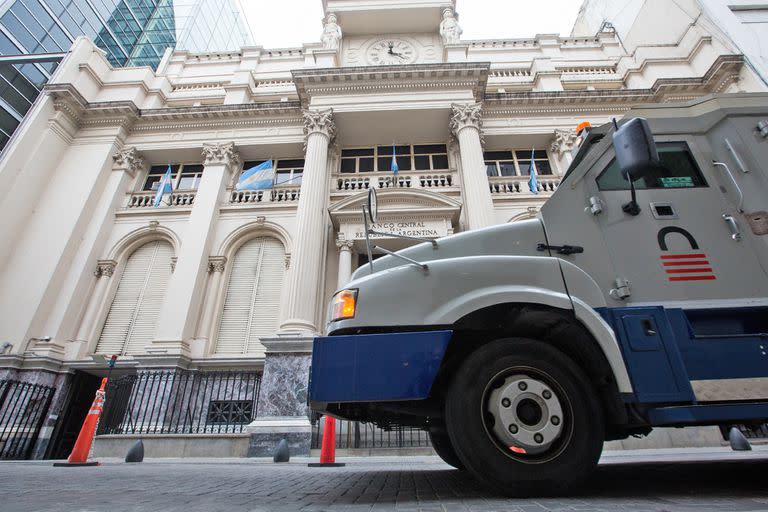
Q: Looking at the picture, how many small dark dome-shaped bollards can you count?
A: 3